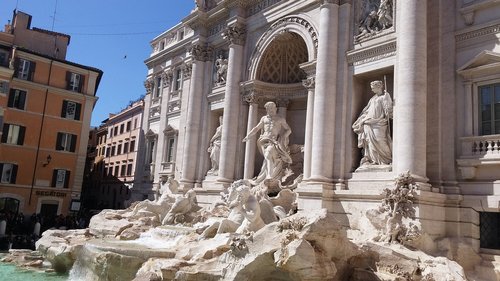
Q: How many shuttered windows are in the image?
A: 8